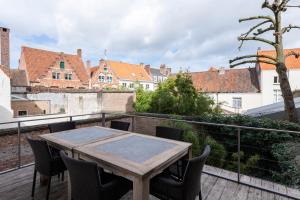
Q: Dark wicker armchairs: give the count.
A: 6